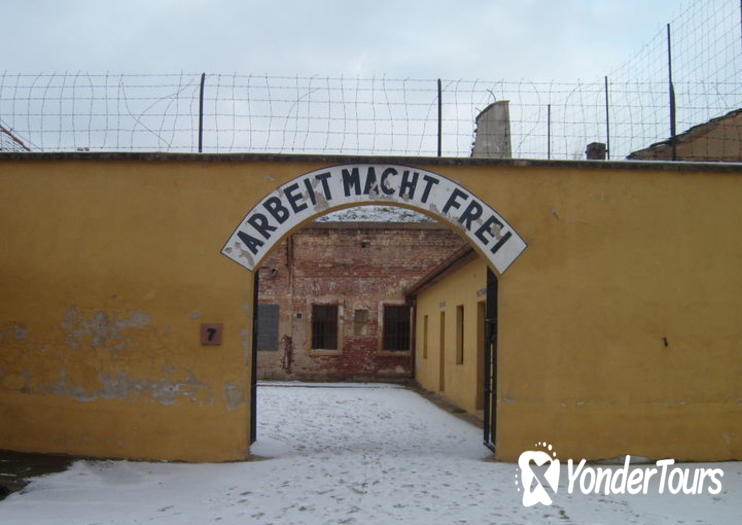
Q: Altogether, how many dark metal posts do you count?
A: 5